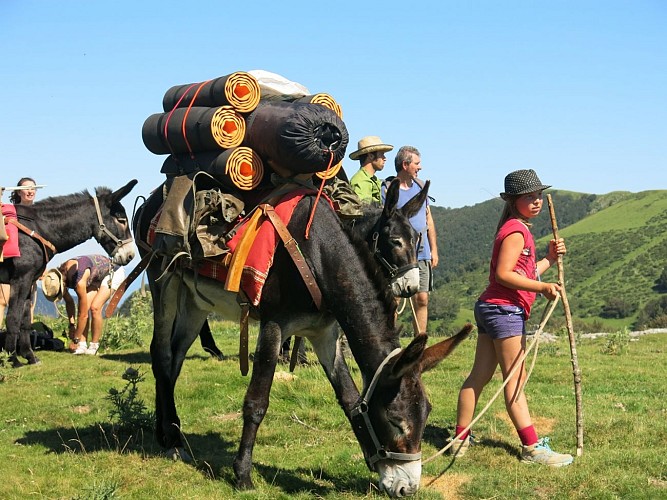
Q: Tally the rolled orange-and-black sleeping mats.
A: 5